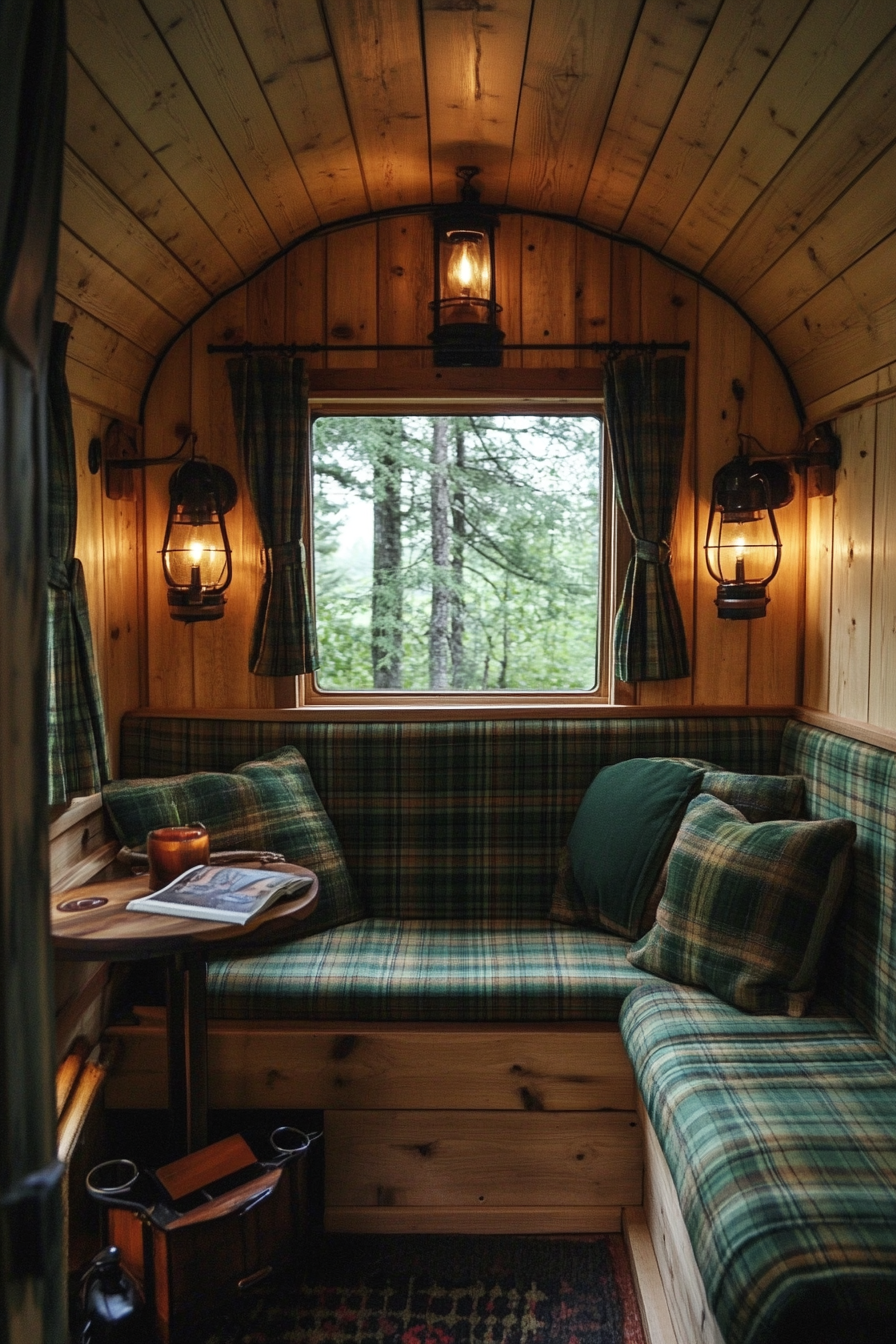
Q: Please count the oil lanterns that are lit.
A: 3